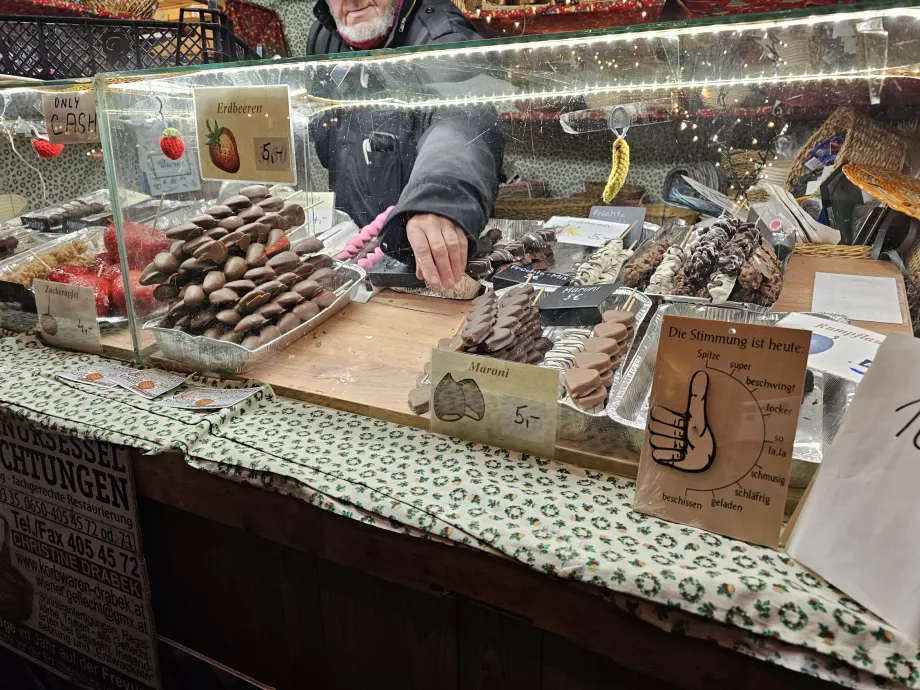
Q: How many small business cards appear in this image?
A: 3